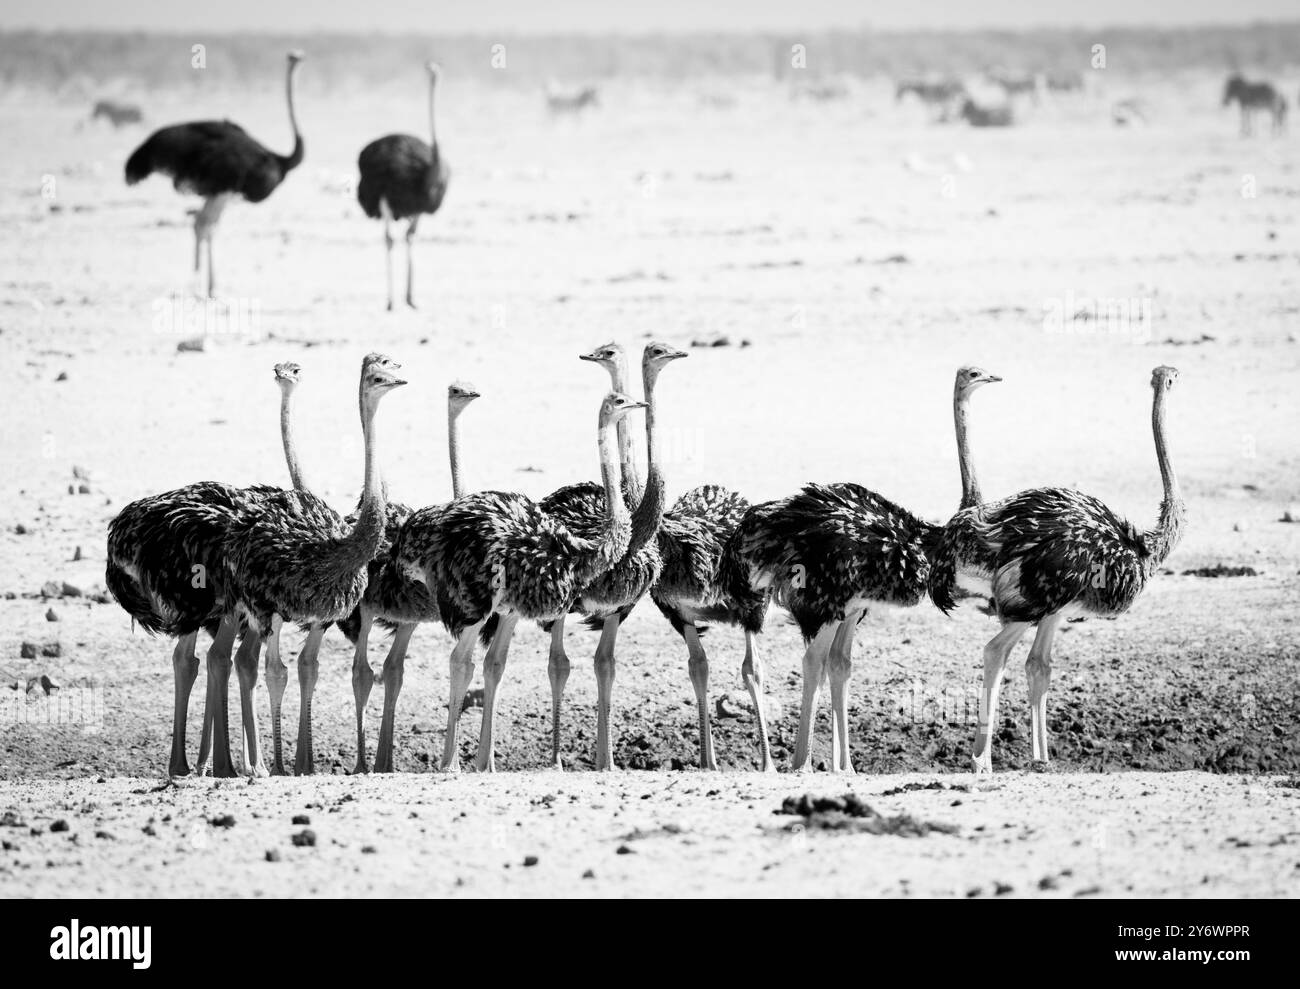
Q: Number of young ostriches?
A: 9